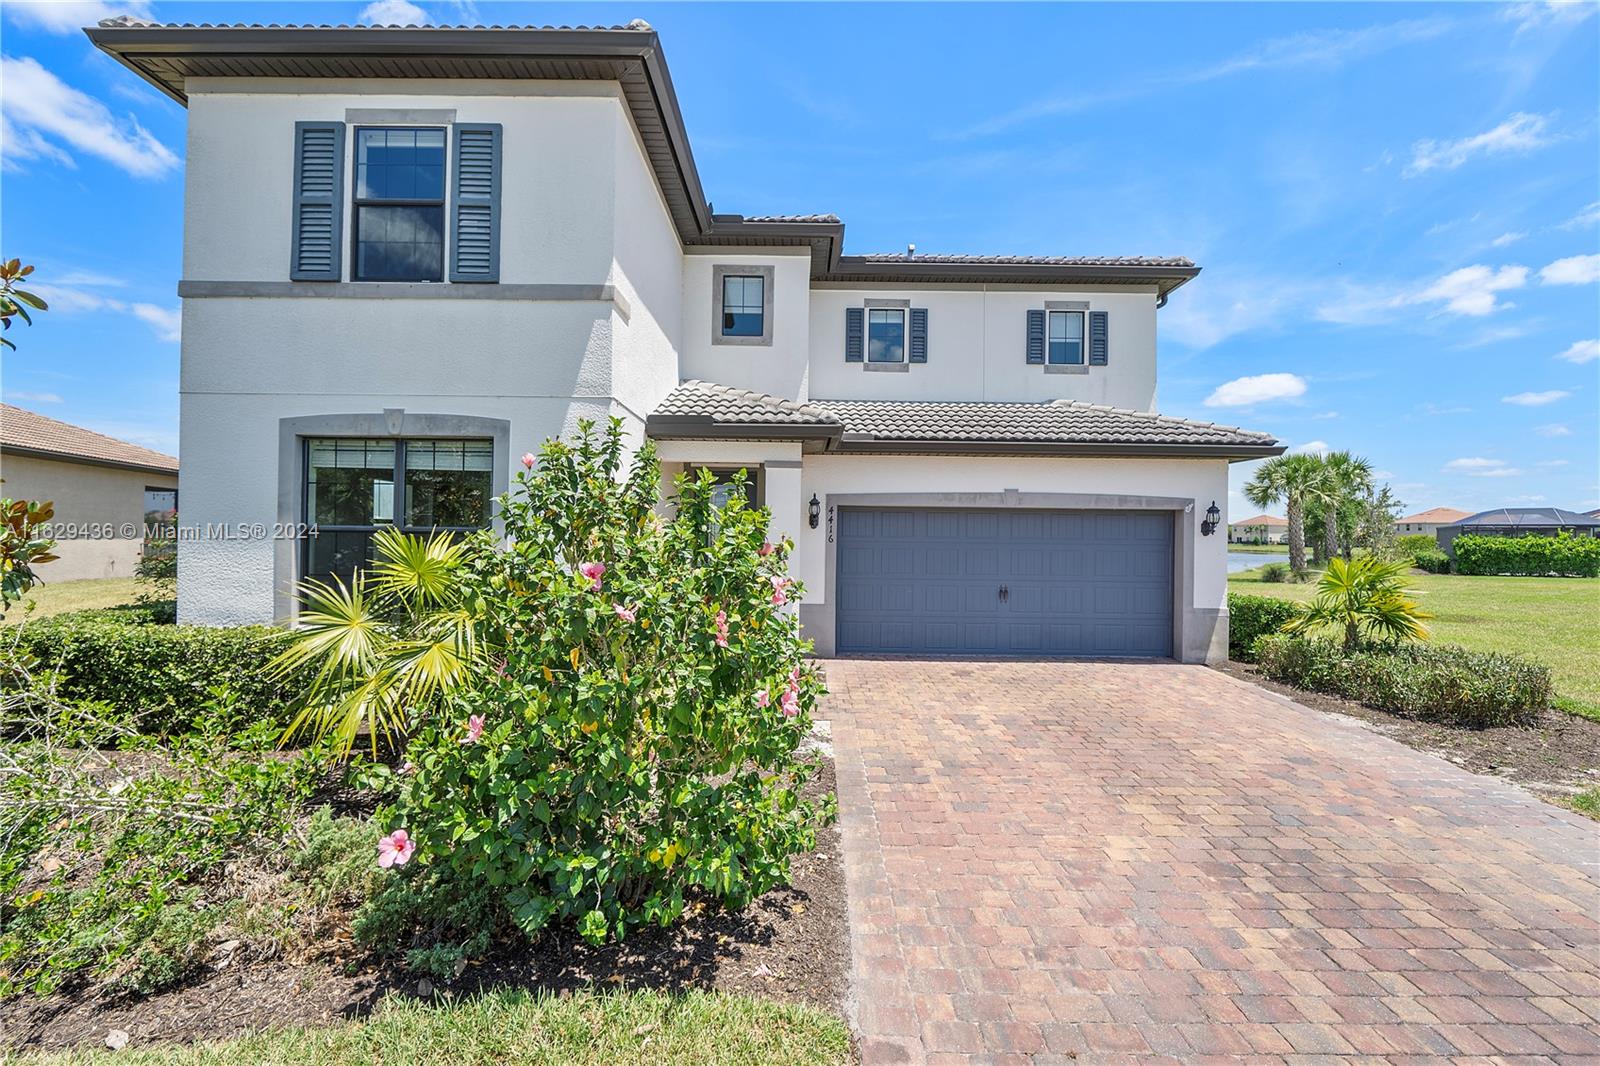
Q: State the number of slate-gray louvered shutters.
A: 6